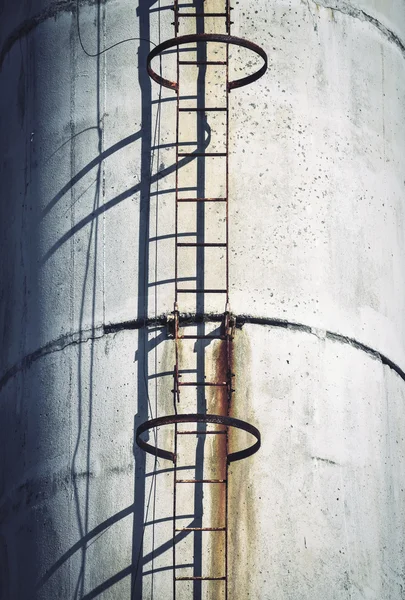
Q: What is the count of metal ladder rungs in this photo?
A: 13